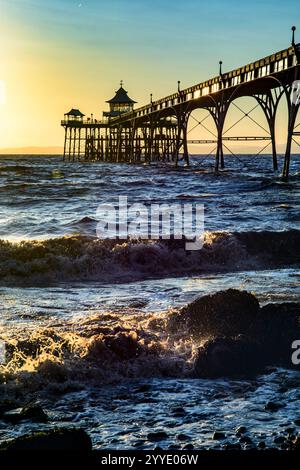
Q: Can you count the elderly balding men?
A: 0